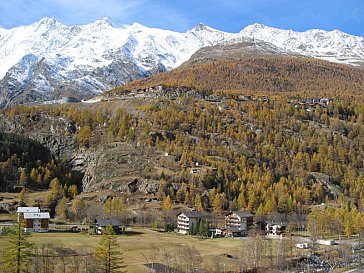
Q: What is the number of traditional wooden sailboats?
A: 0